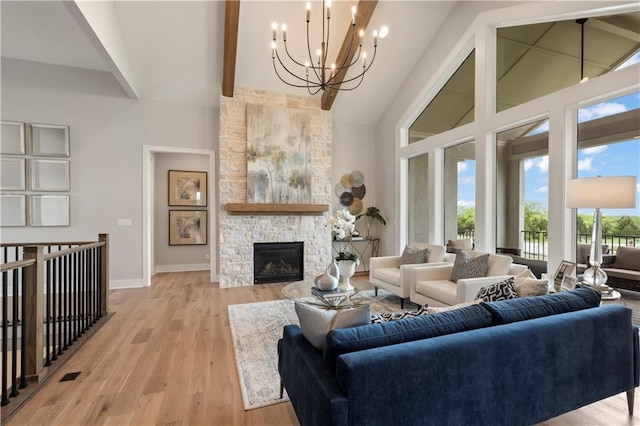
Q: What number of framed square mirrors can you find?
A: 6